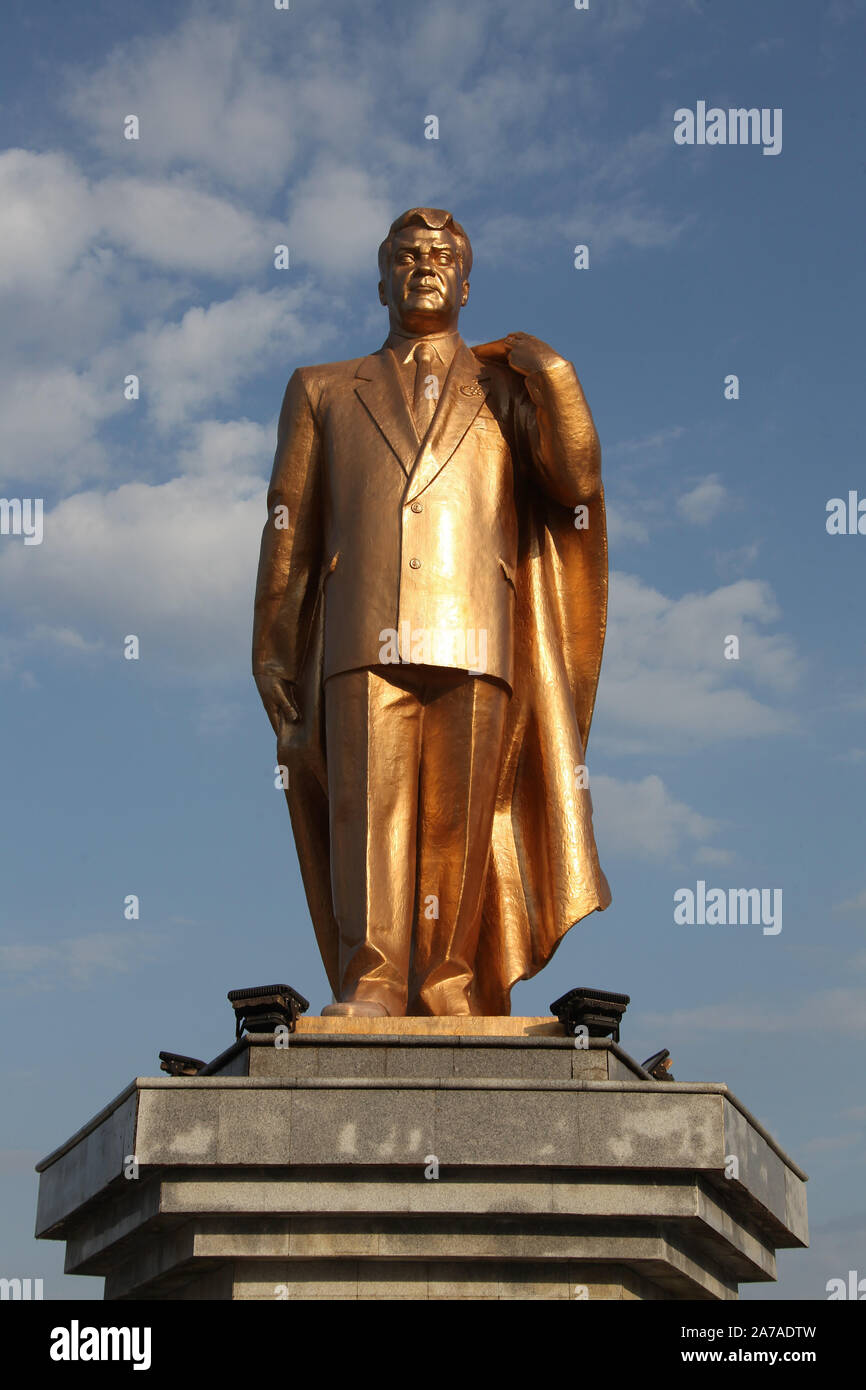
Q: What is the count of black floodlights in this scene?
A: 4